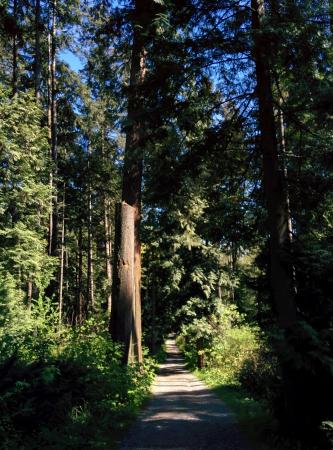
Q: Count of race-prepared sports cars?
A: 0